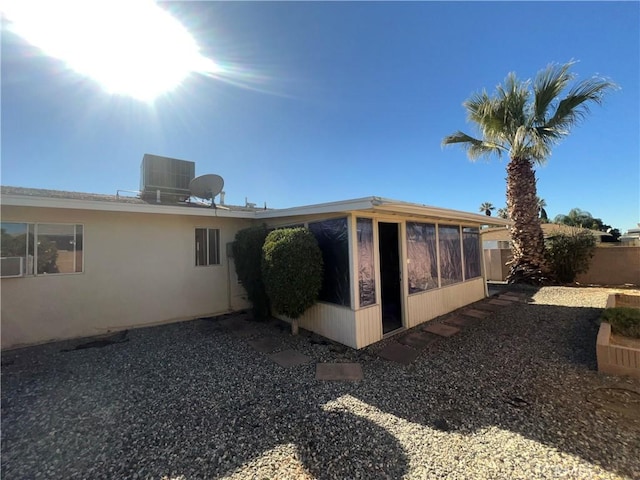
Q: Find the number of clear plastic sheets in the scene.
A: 5